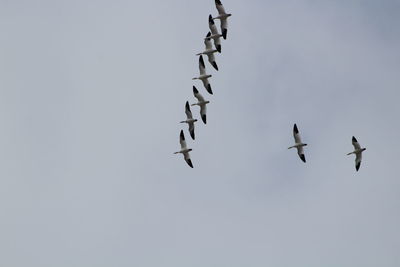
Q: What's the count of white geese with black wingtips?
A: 9